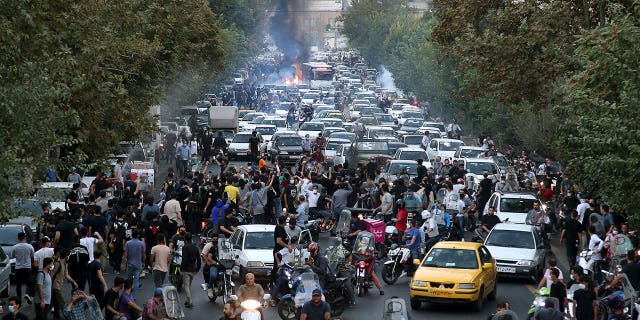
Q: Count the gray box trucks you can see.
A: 1